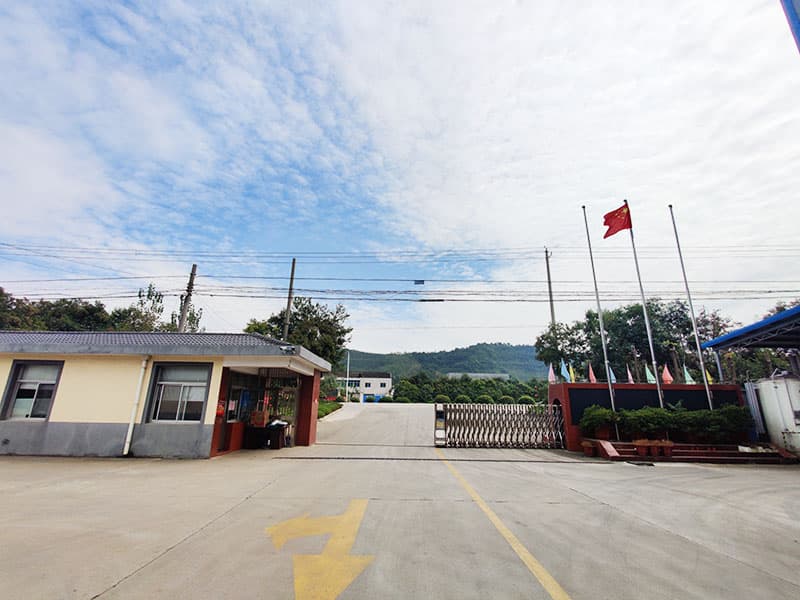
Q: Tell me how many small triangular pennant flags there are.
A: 10